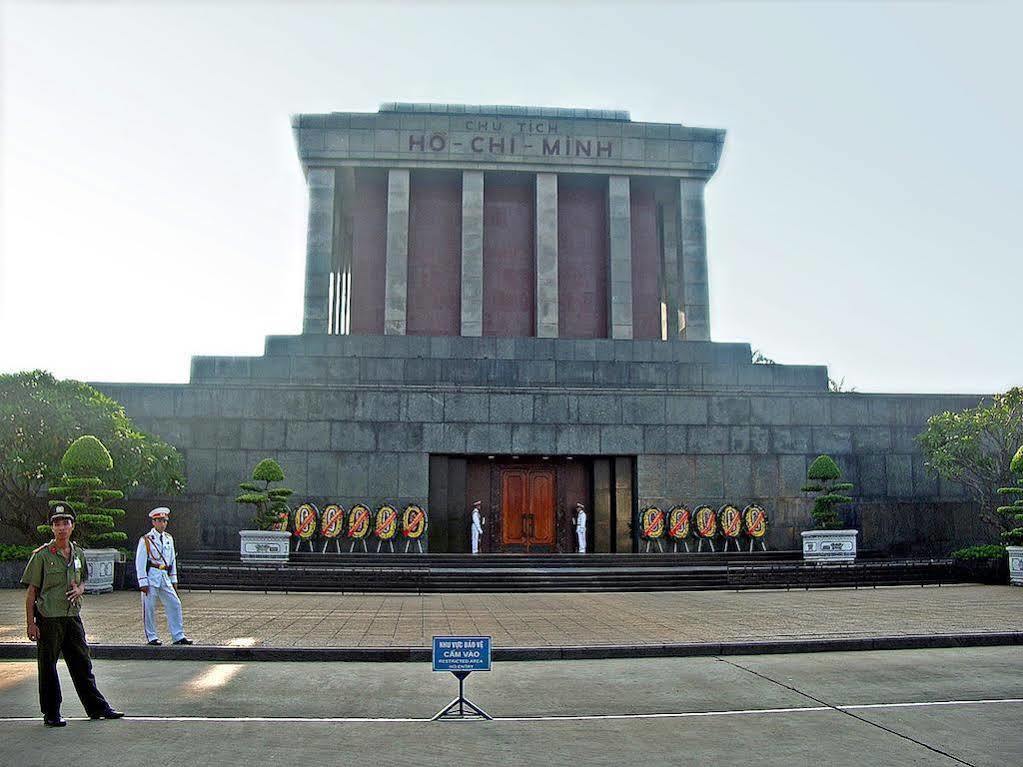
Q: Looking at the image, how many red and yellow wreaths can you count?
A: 11